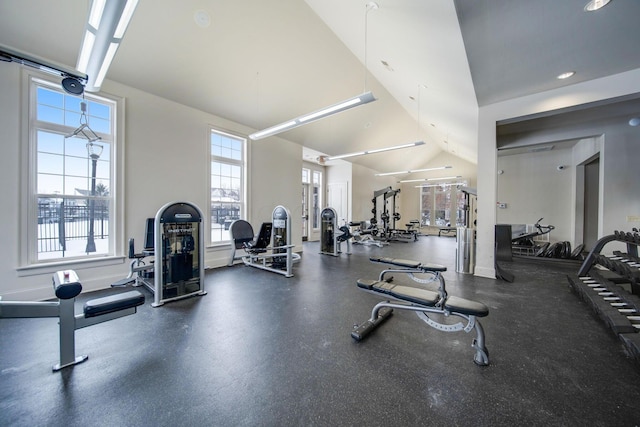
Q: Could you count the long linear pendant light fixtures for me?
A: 6